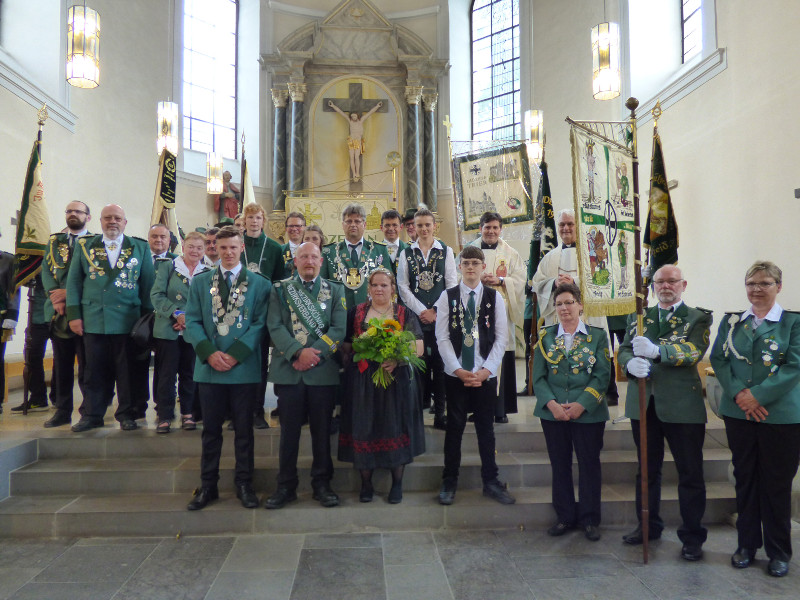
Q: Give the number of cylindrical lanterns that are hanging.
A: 5